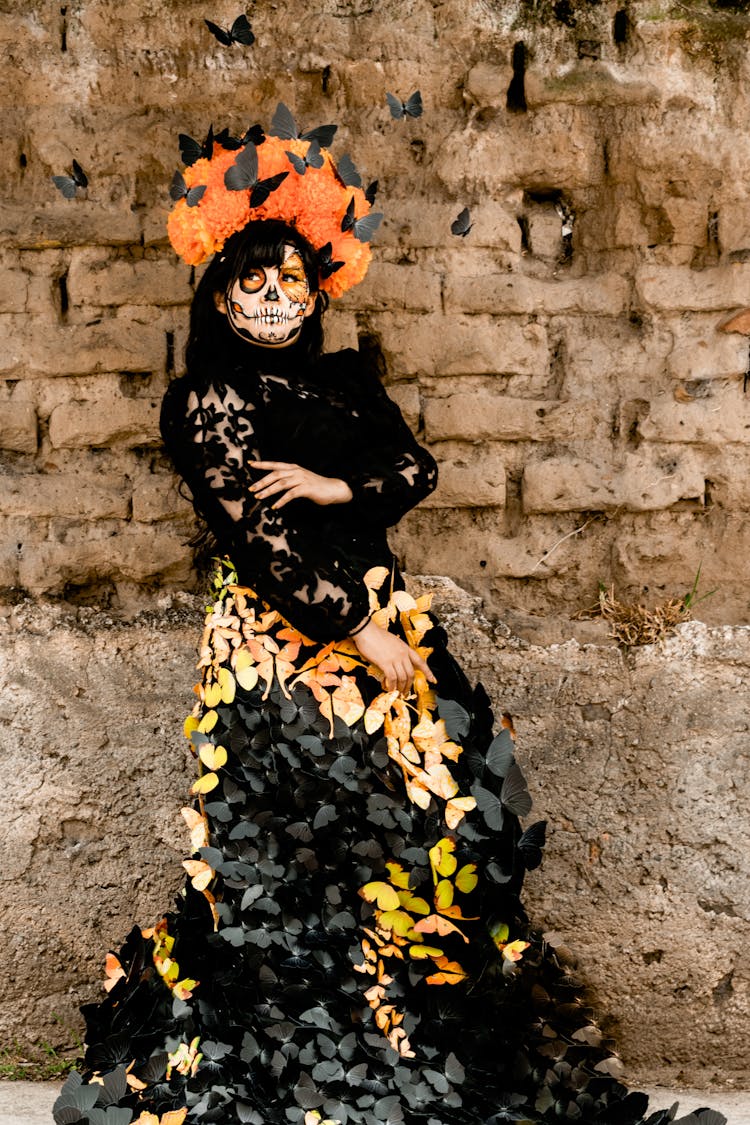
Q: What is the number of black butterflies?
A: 14